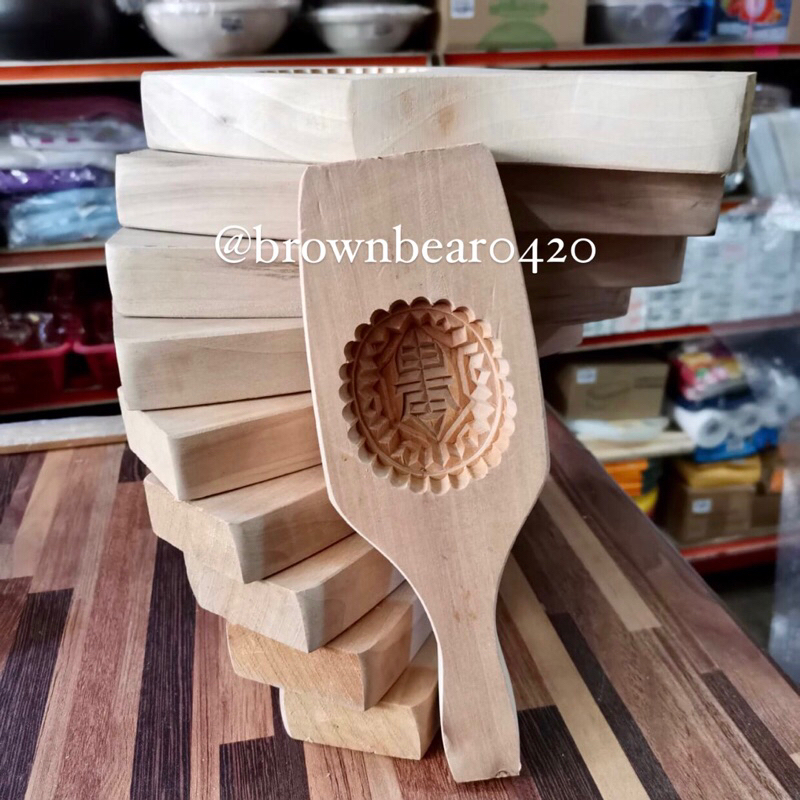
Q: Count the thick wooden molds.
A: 10